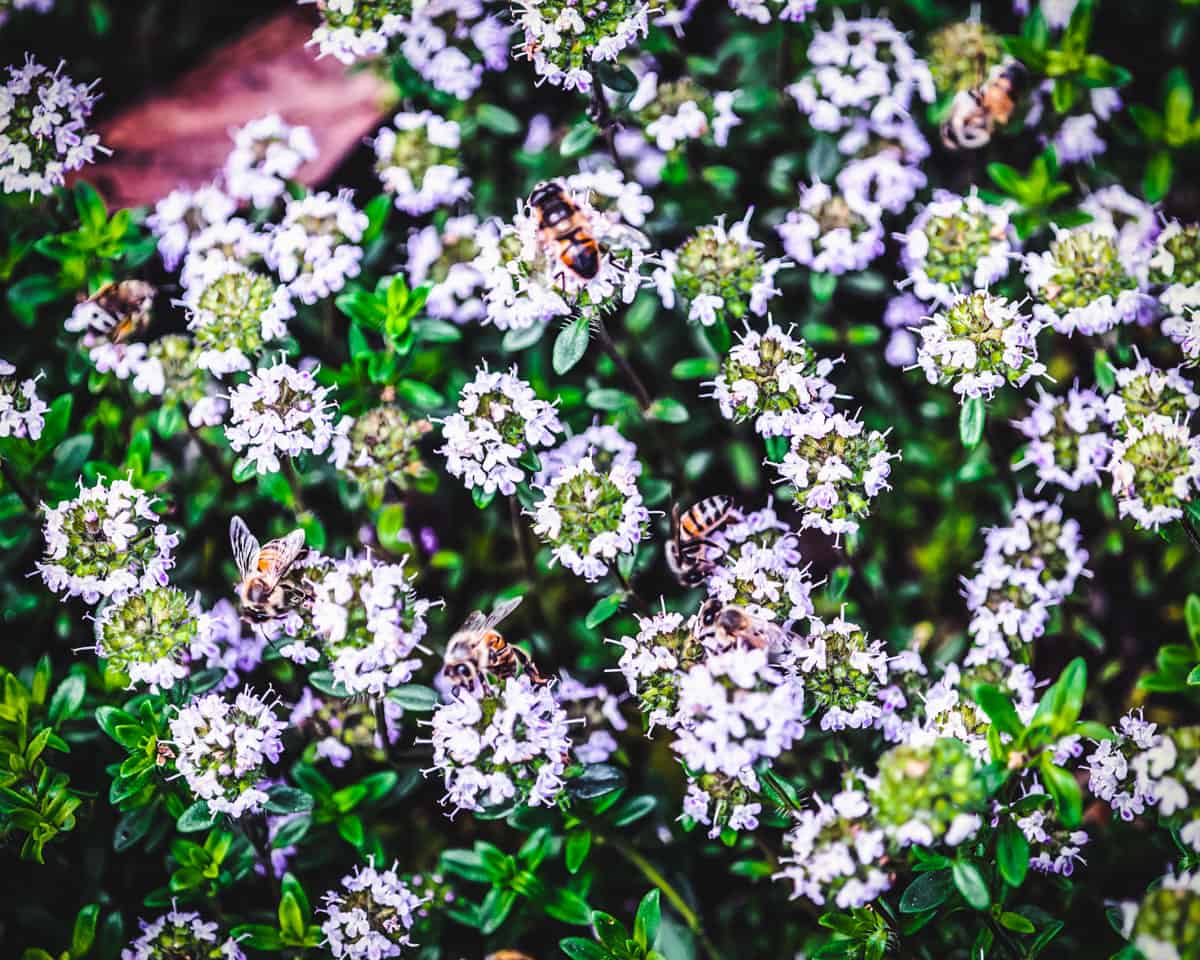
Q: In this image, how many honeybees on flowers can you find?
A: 7